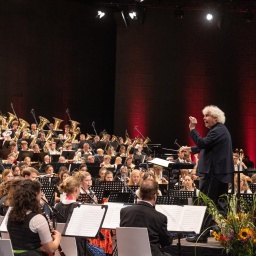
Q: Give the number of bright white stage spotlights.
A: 3